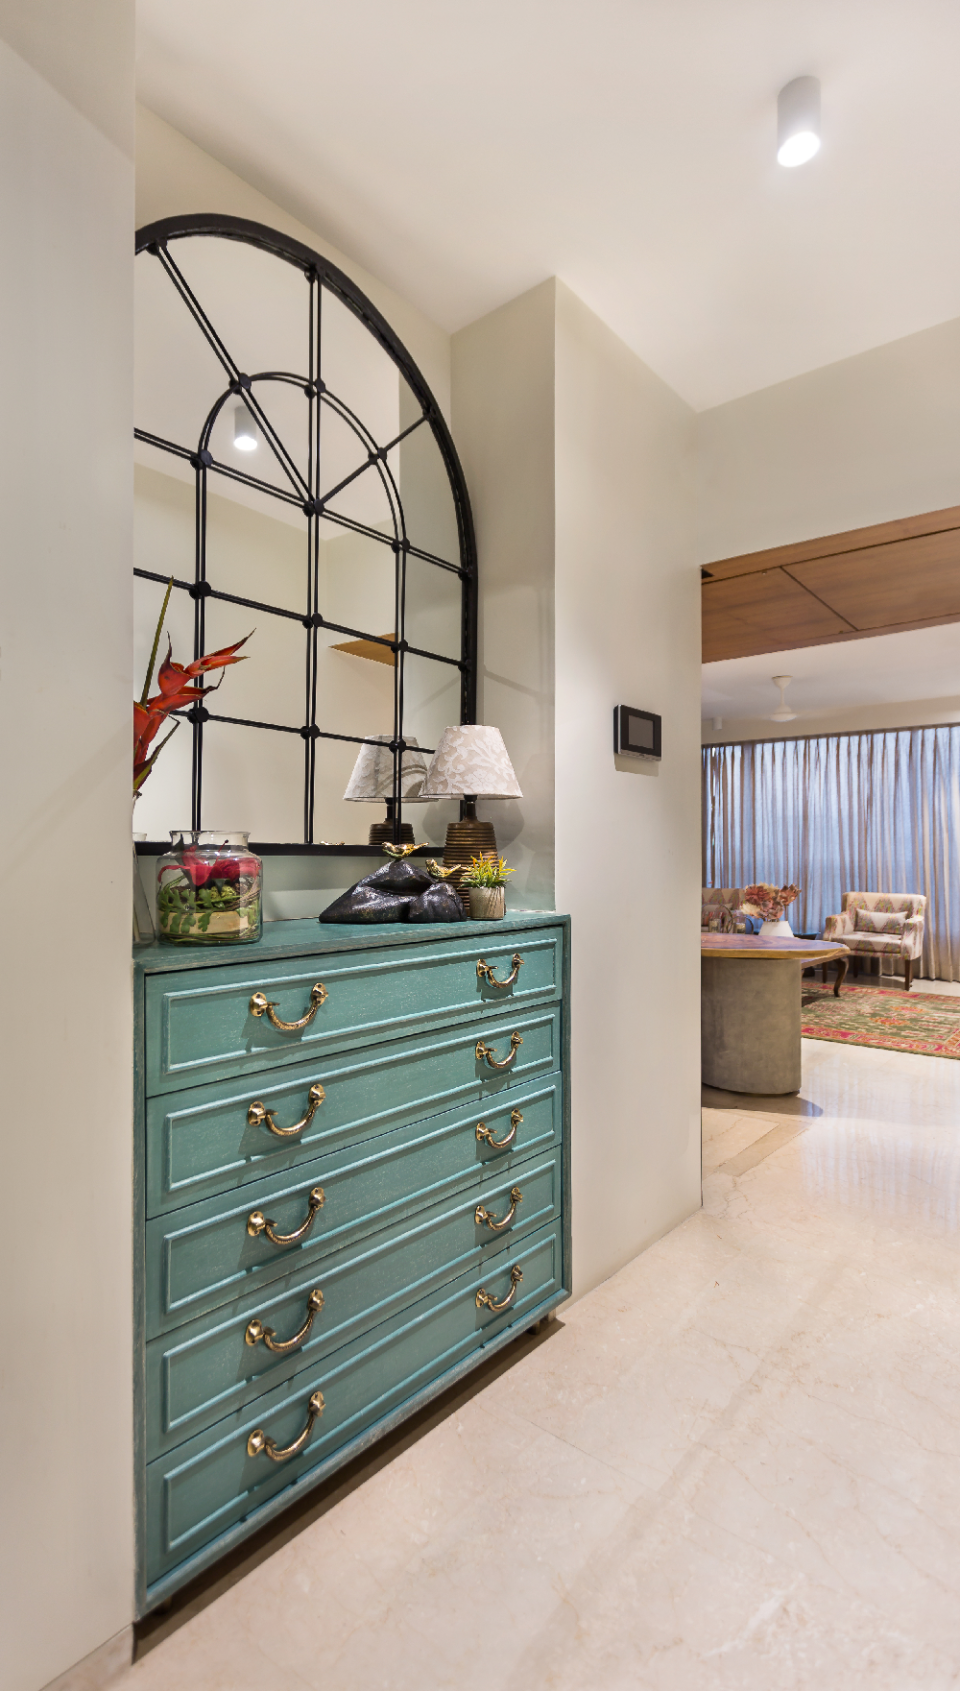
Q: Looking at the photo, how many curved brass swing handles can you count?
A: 10